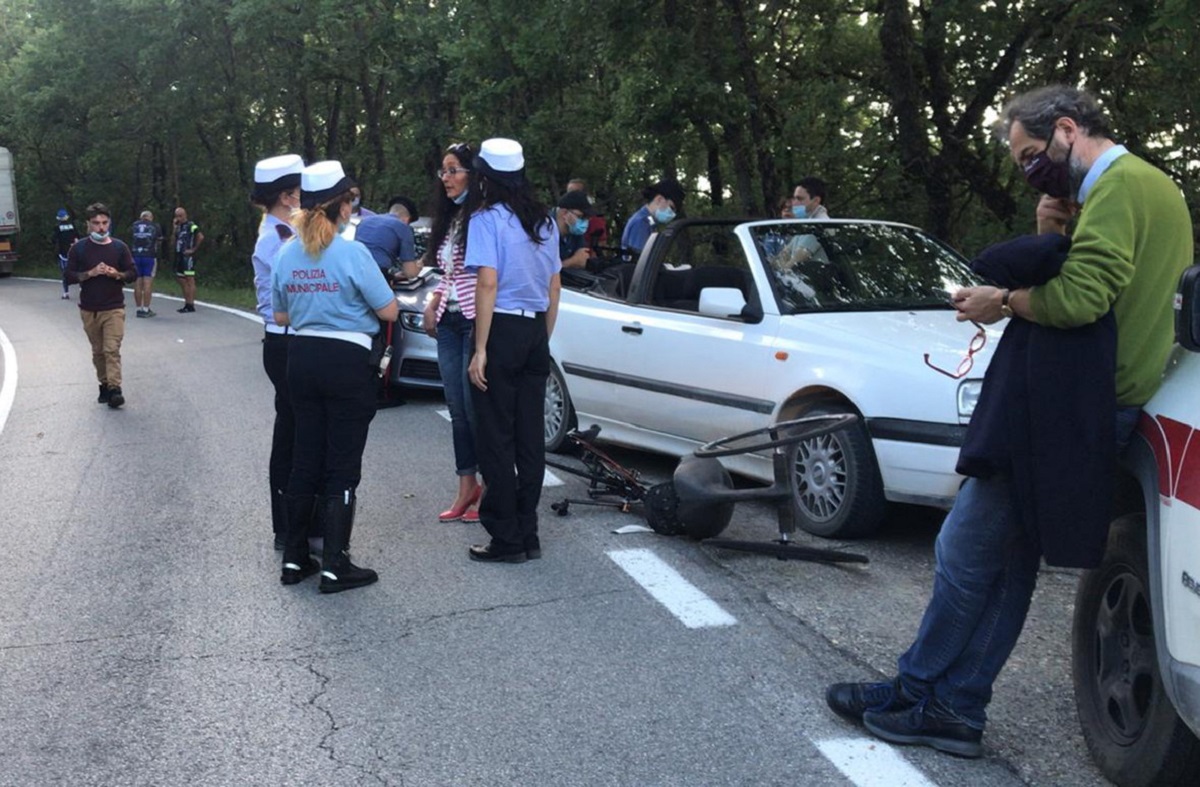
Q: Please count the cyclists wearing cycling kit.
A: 3